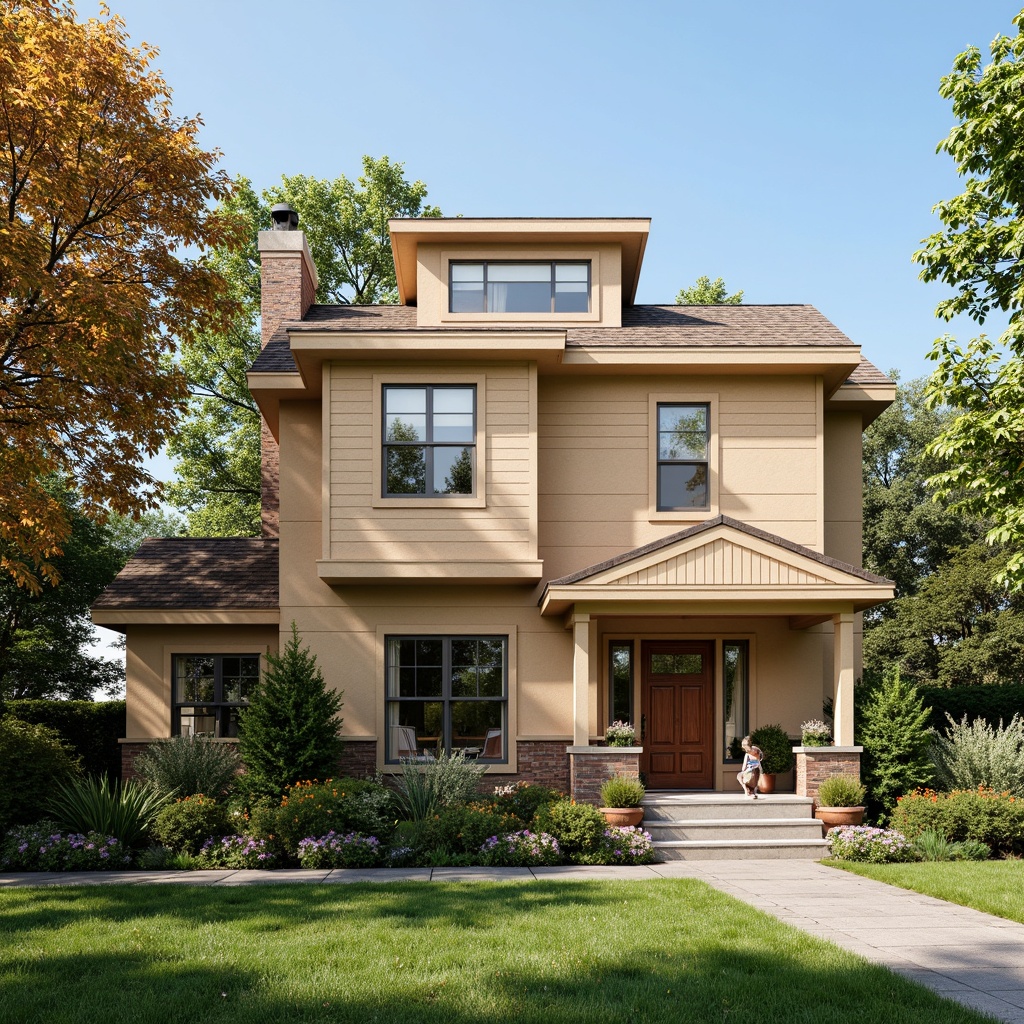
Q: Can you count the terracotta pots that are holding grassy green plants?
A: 2